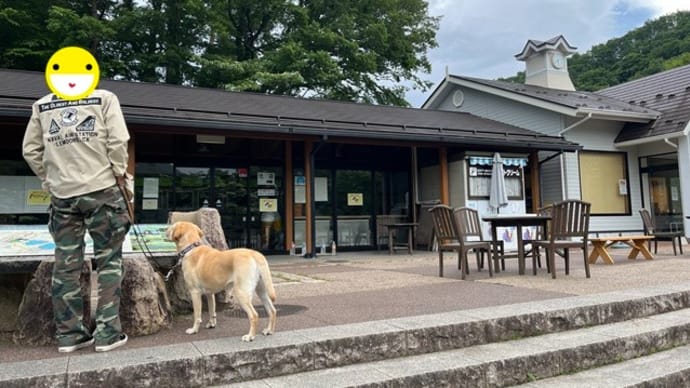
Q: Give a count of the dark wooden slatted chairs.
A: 5